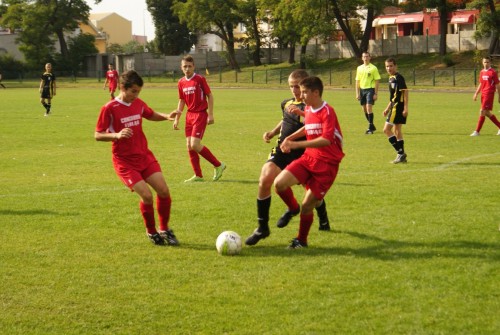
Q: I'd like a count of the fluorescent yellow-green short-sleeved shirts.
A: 1